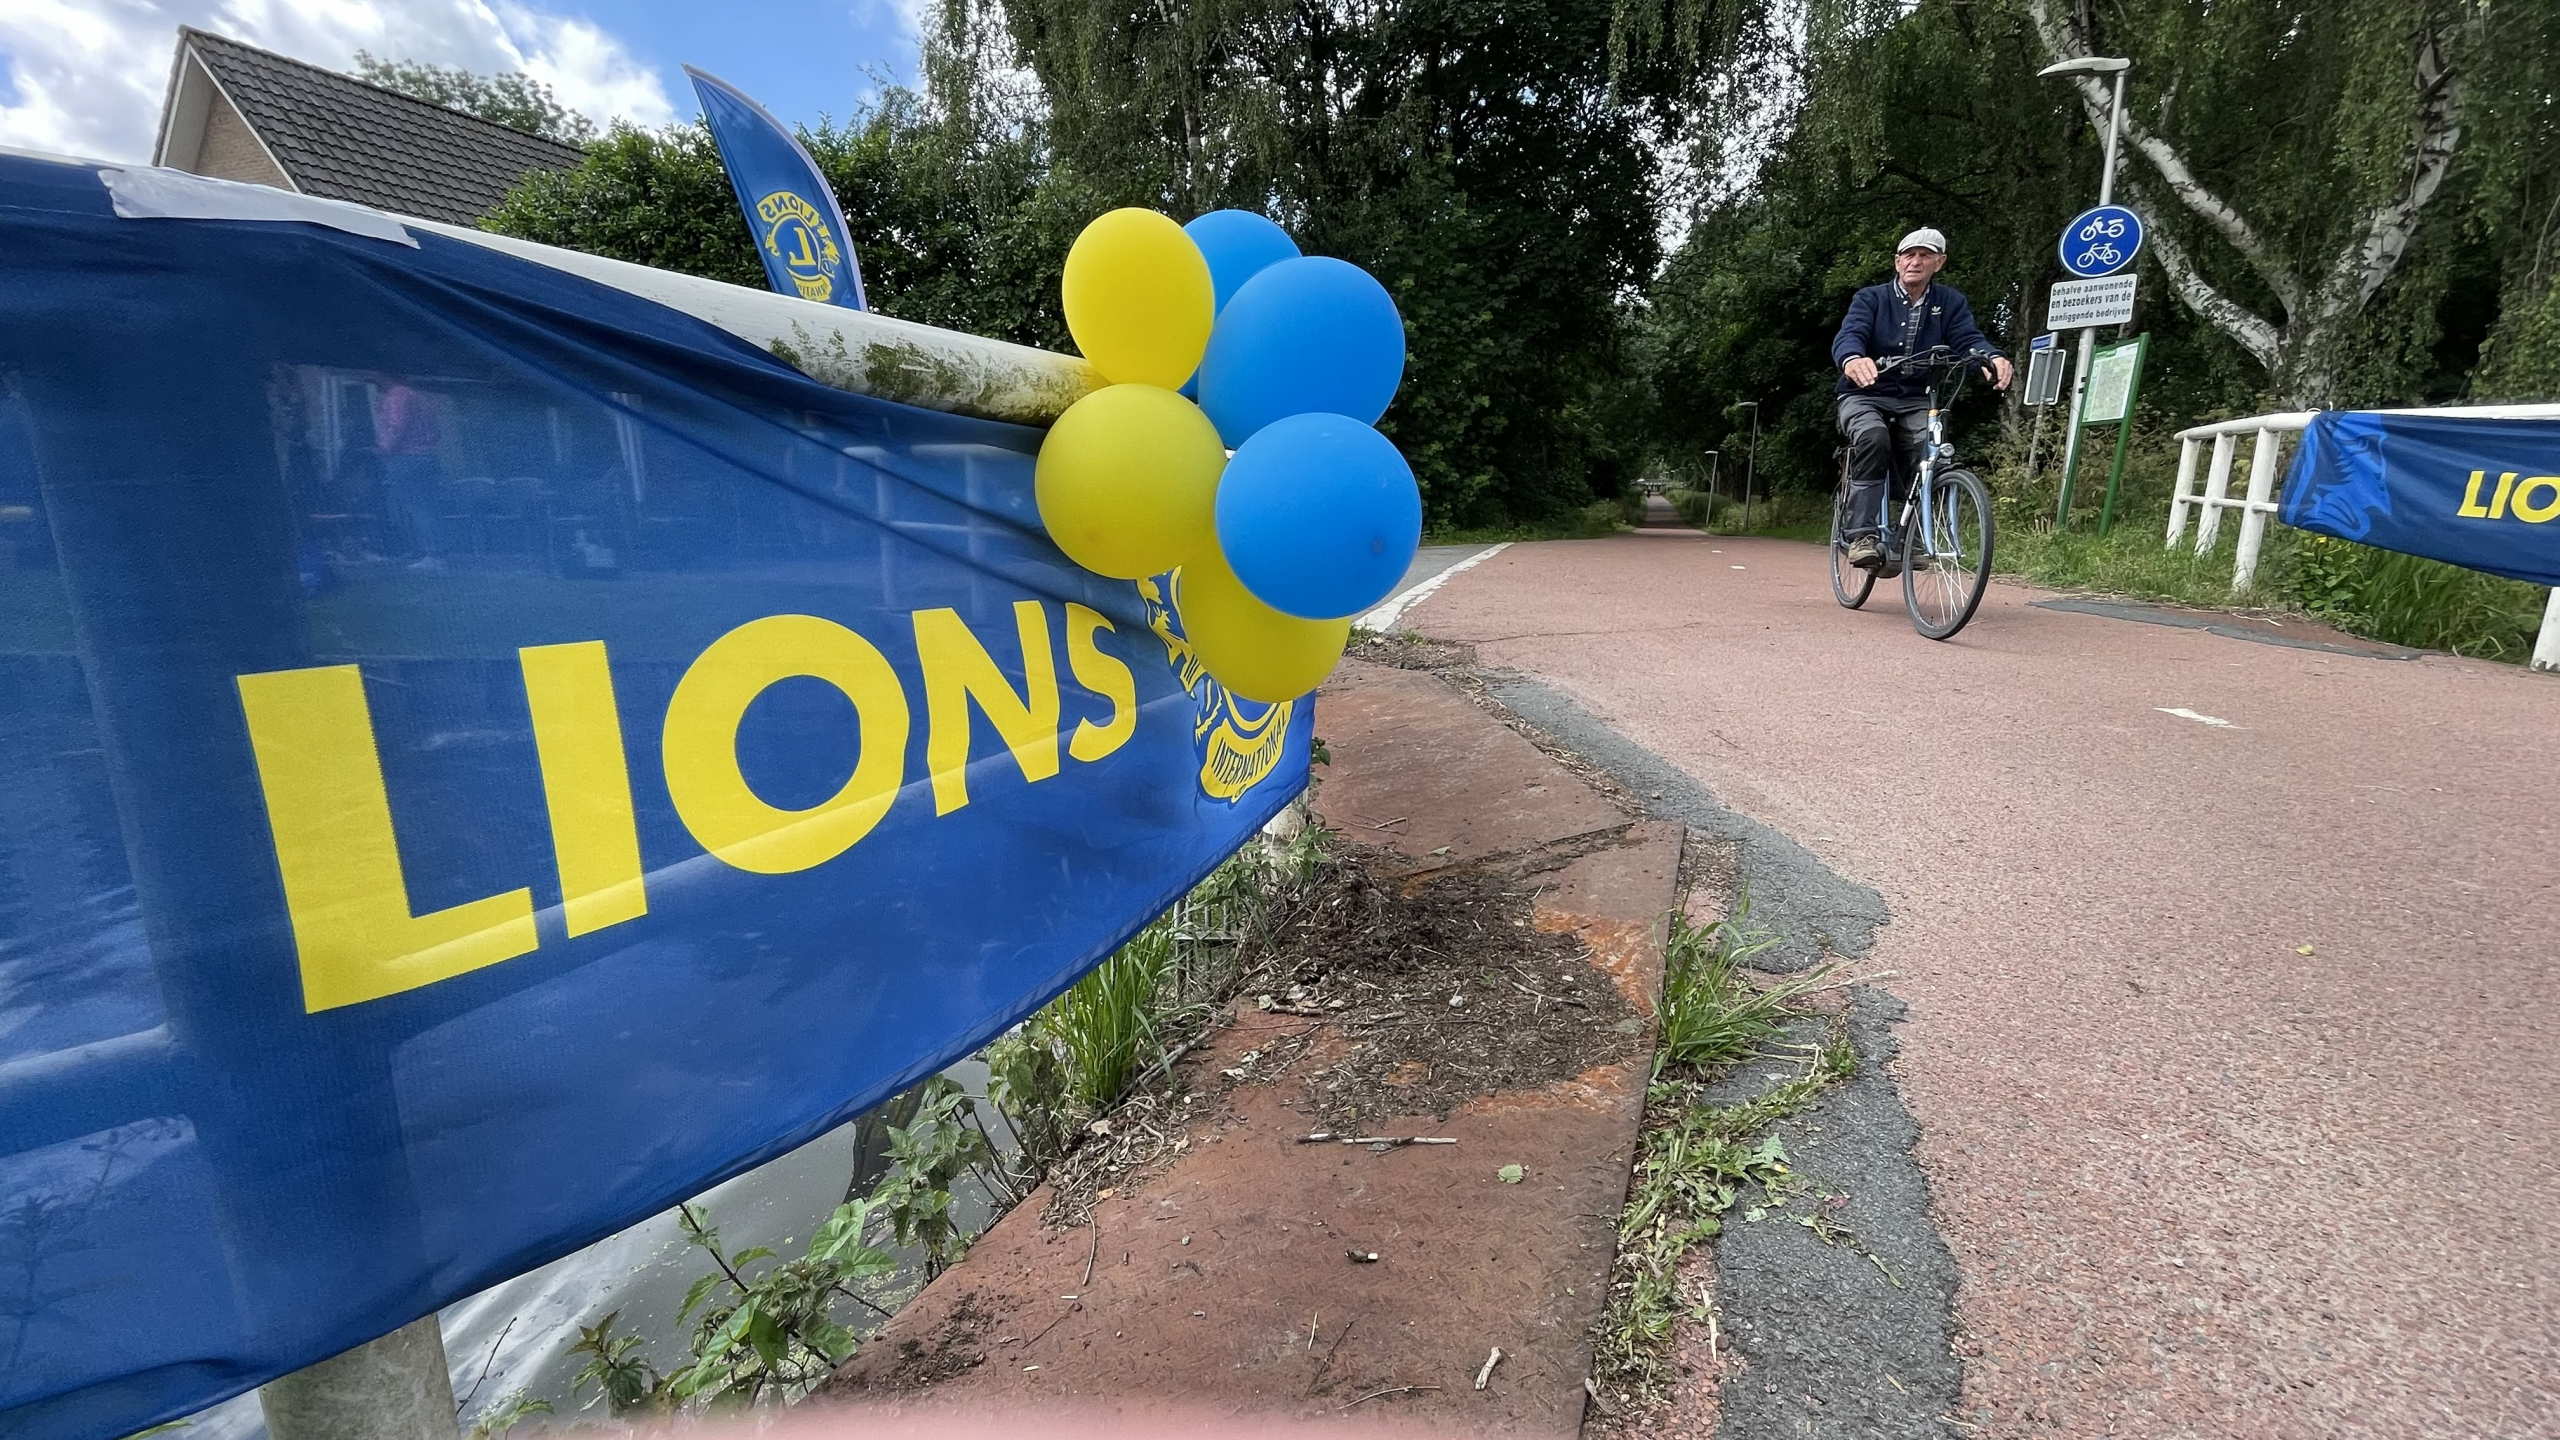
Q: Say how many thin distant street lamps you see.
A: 2